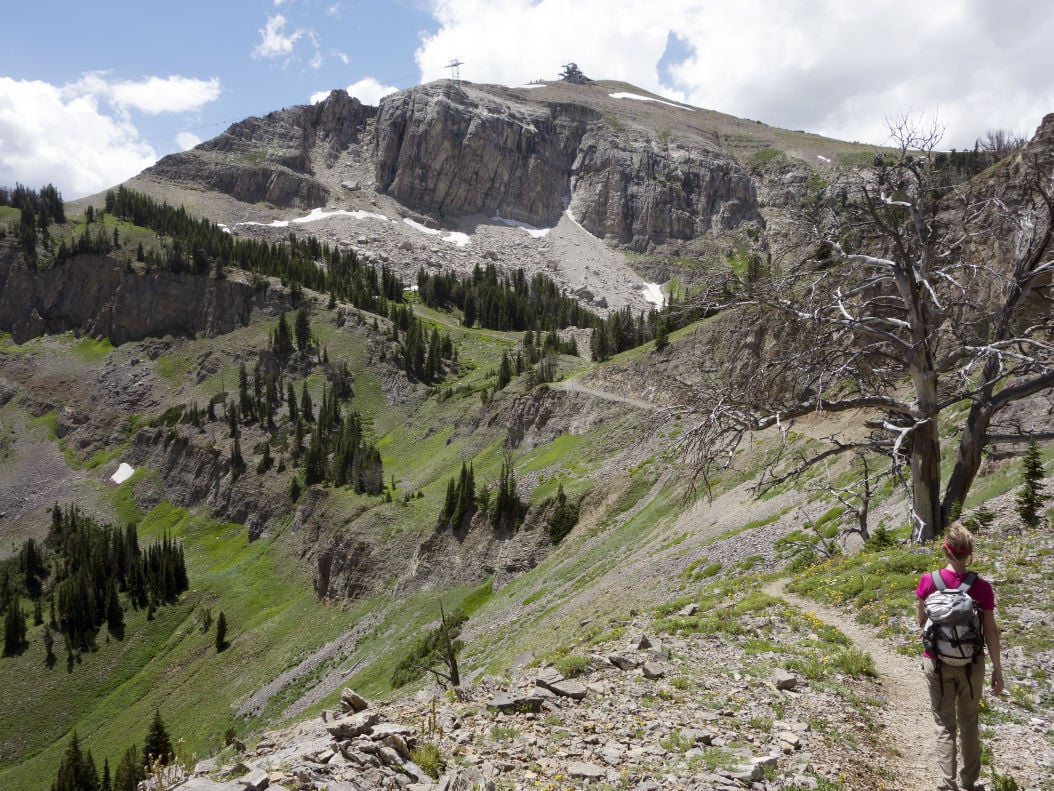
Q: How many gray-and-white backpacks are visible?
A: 1